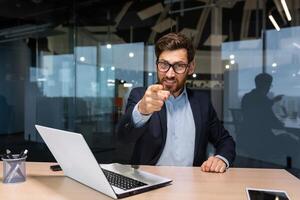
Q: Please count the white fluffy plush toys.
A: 0